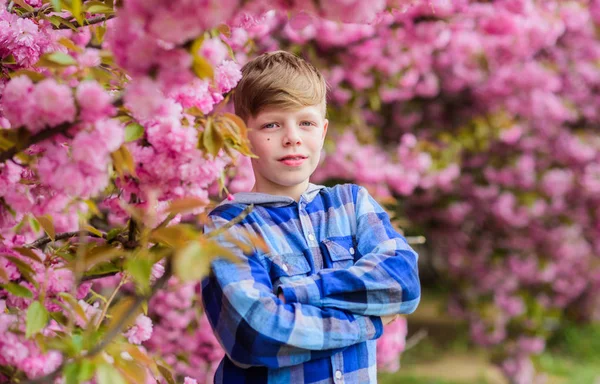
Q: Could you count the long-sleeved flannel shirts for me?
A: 1